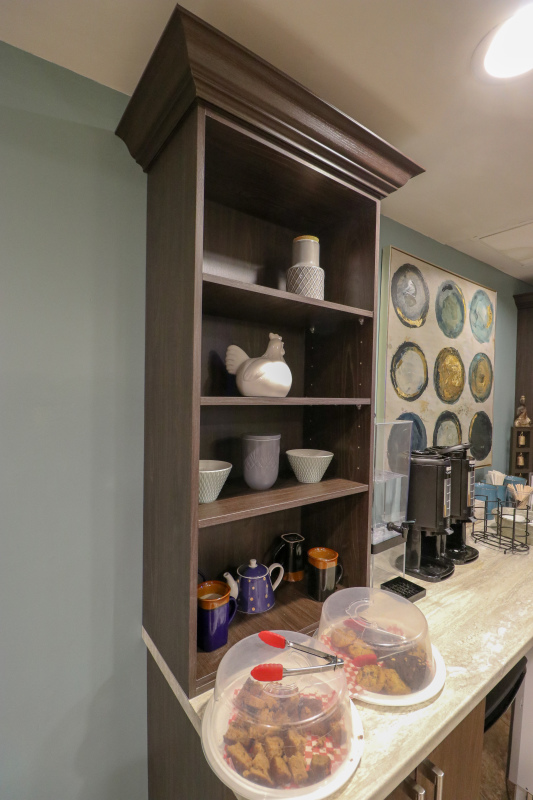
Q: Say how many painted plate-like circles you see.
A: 9